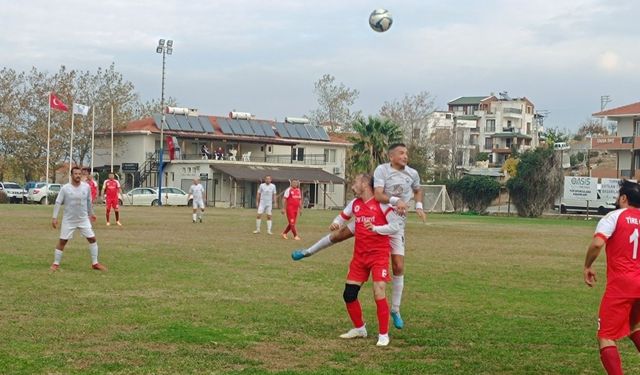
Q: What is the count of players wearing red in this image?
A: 5